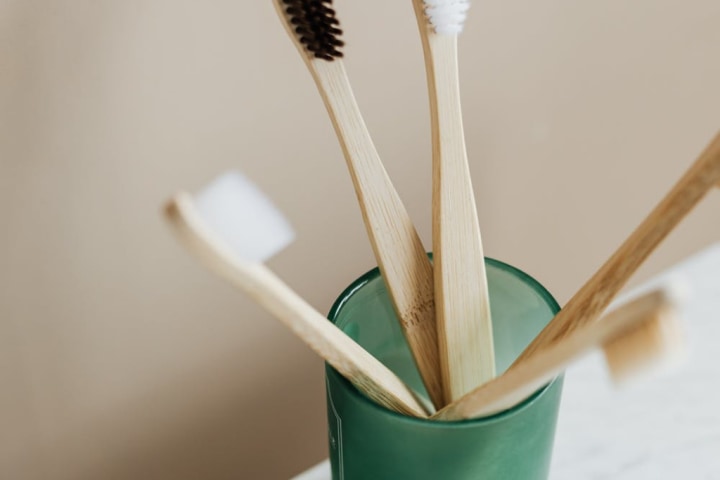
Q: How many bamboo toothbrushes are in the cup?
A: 5